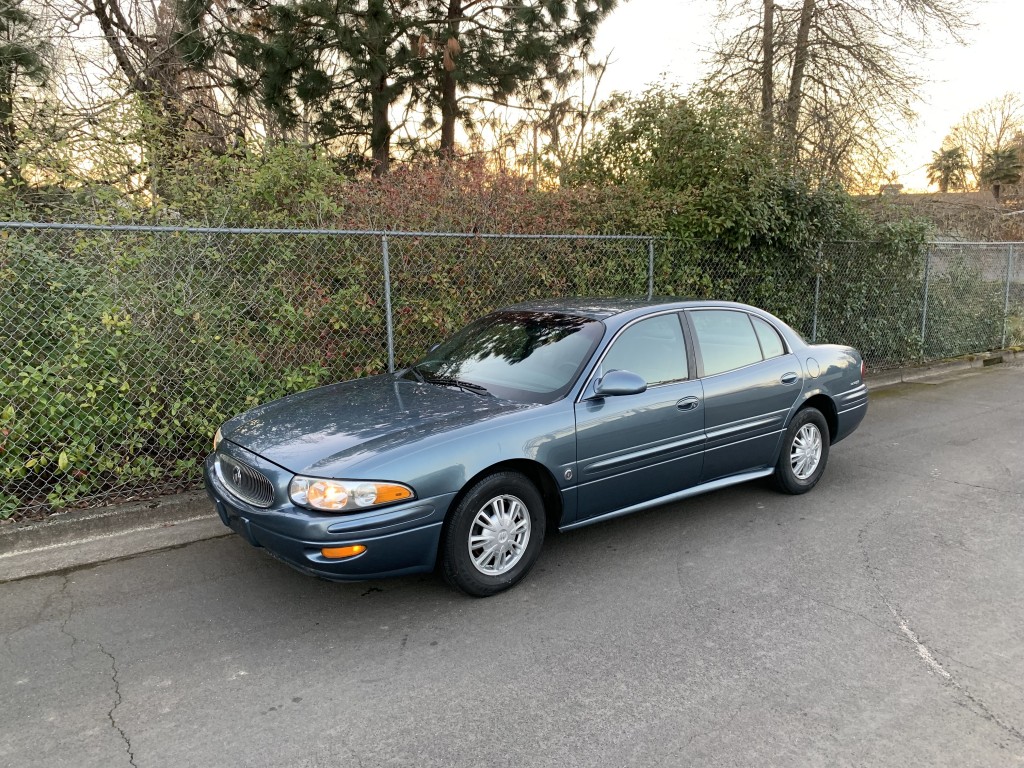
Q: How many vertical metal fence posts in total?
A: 5